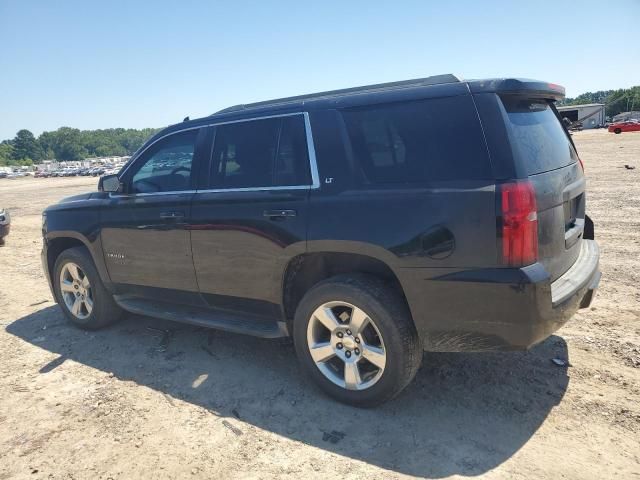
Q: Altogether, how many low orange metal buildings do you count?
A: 0